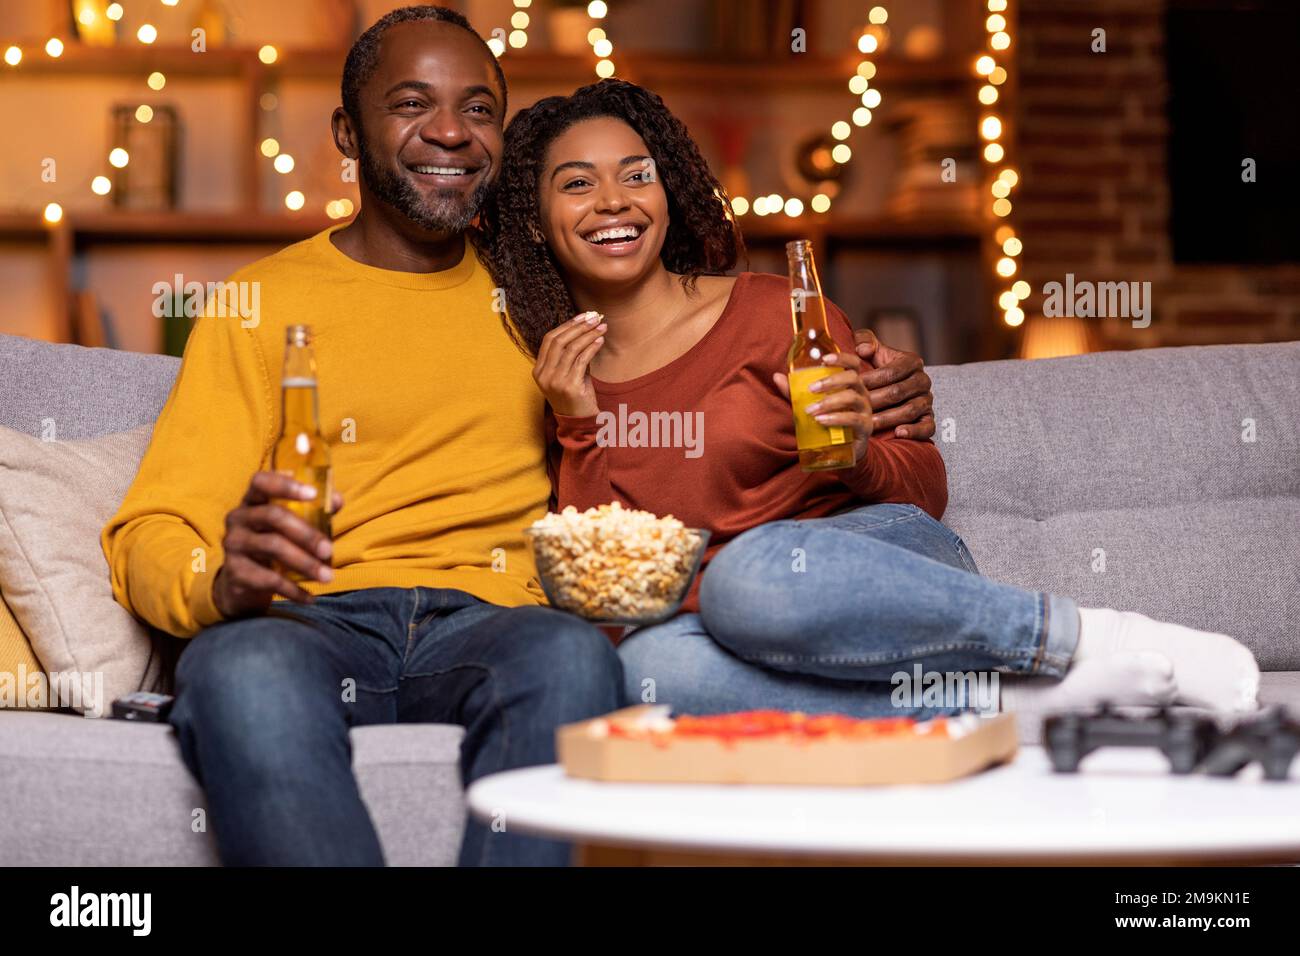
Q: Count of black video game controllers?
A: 2